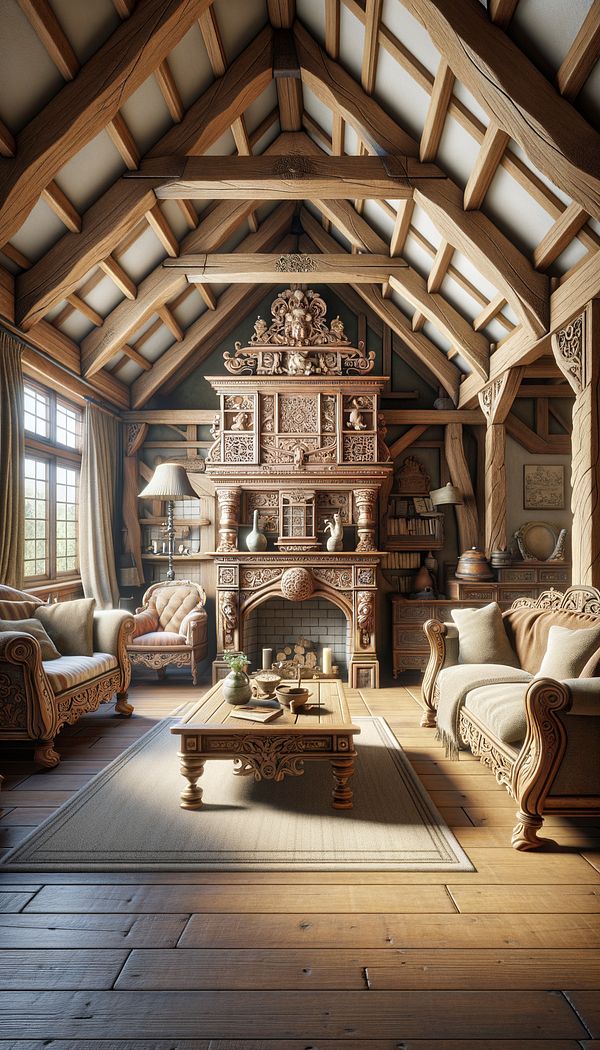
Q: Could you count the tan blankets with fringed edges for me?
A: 1